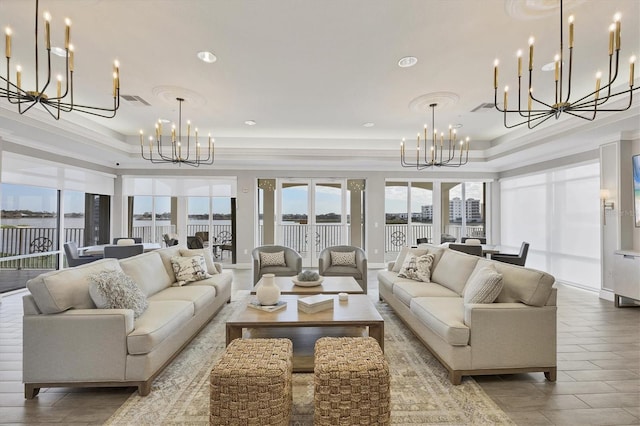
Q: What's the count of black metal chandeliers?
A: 4